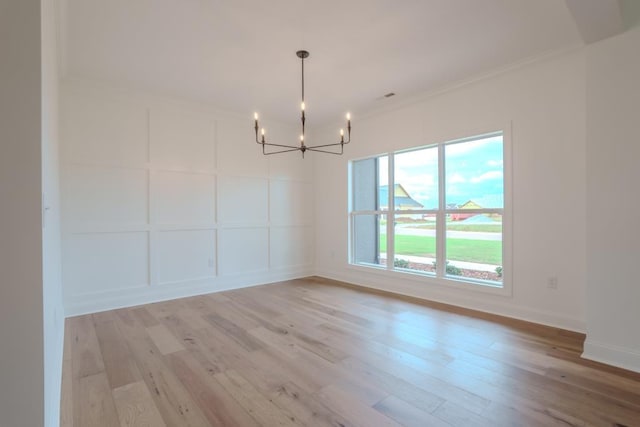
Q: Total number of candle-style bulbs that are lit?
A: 6